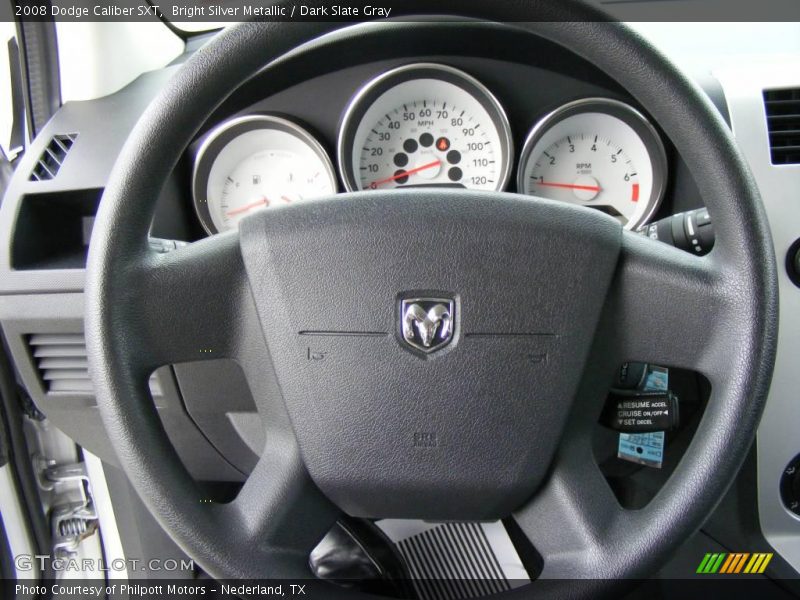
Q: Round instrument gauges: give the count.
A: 3